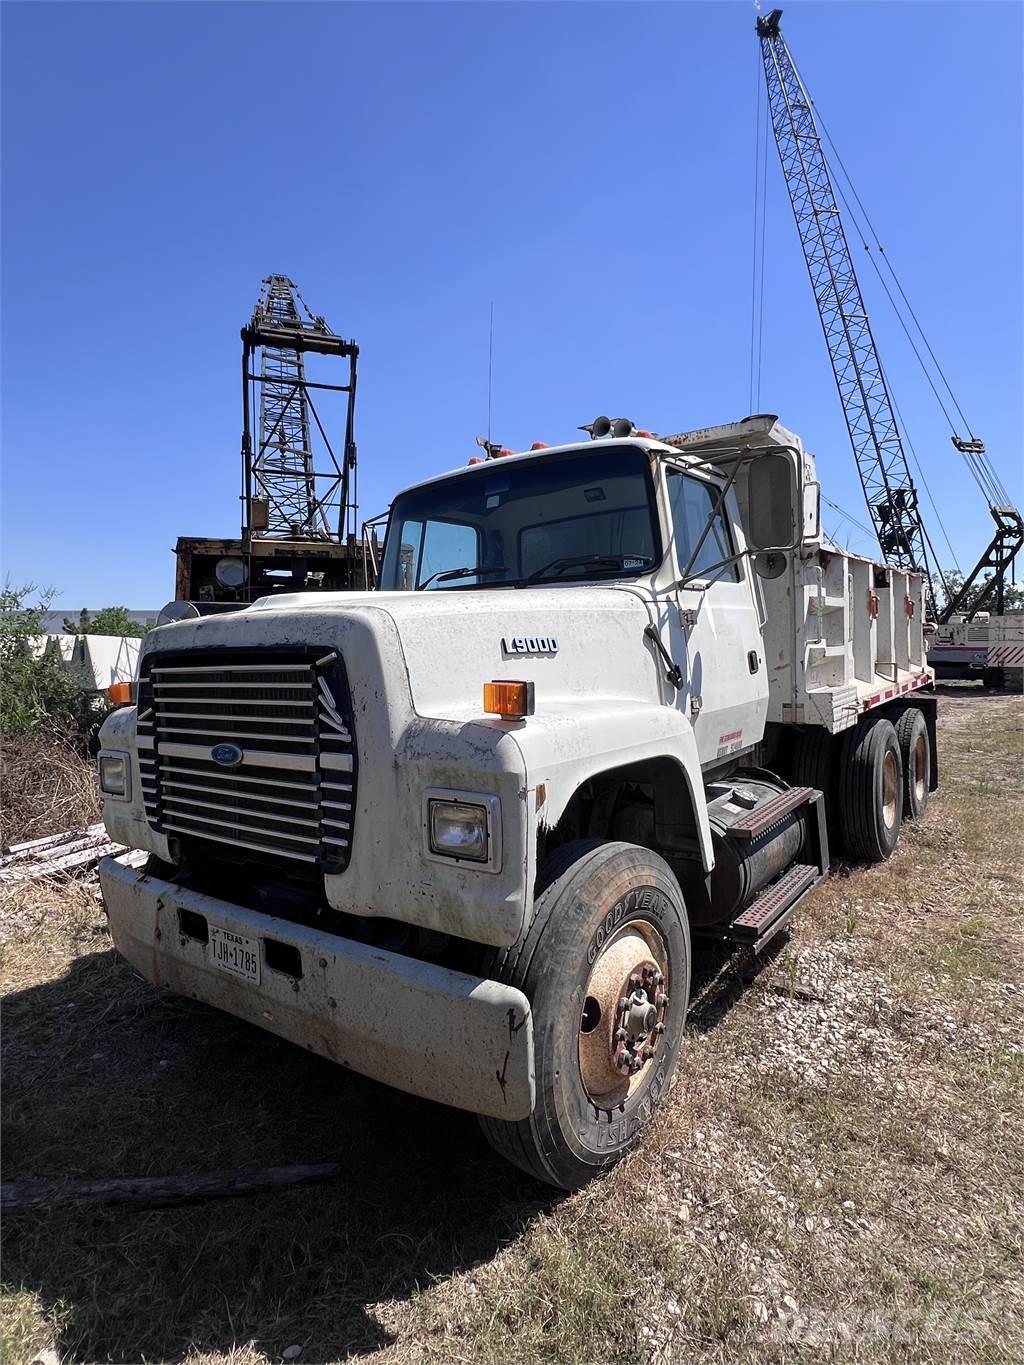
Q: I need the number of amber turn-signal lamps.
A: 2